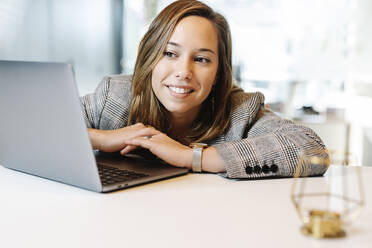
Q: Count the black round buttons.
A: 4